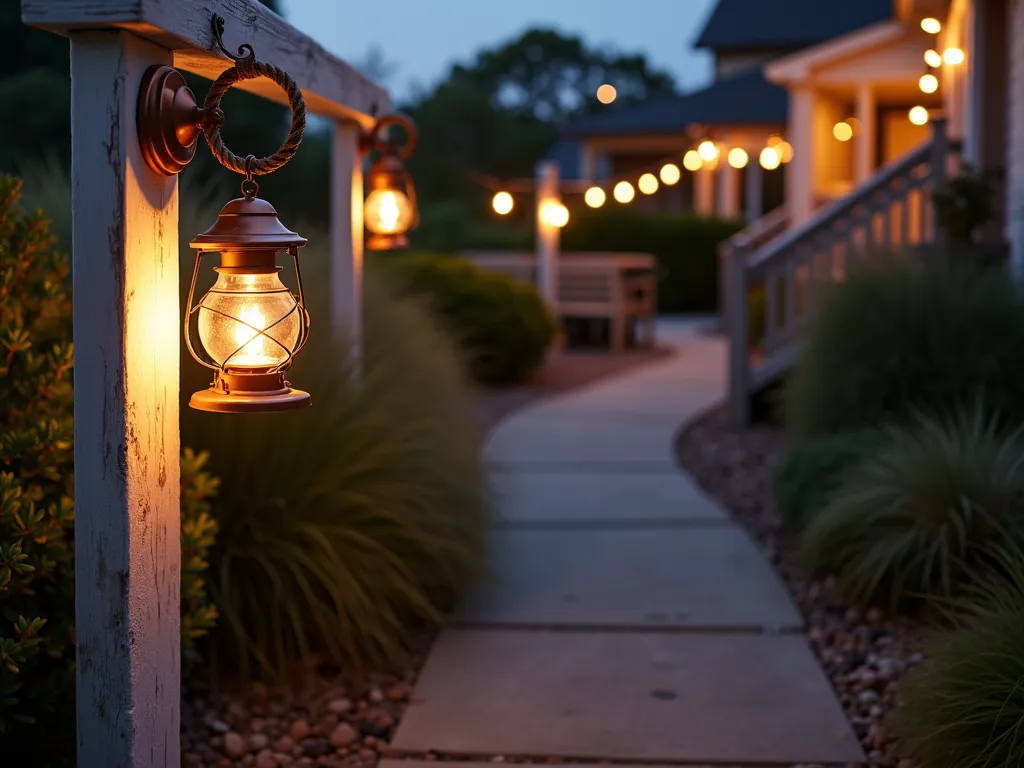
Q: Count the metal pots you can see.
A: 0